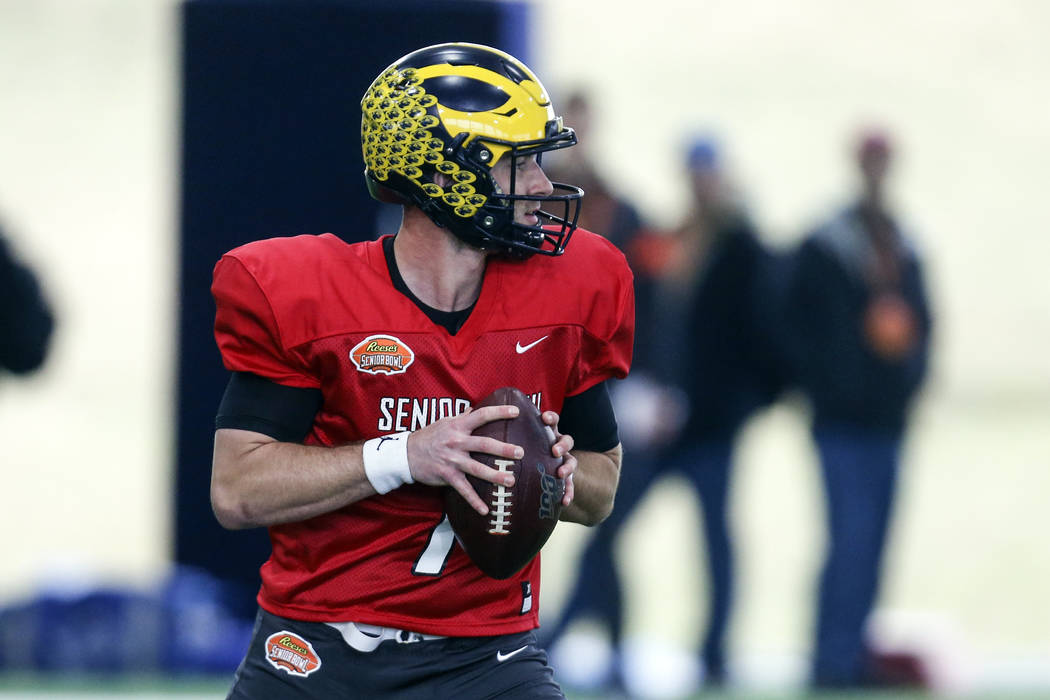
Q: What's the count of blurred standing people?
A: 3